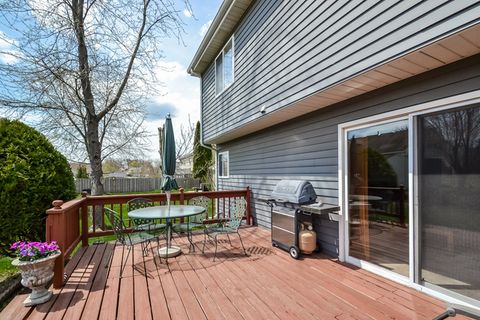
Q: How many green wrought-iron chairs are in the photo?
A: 4